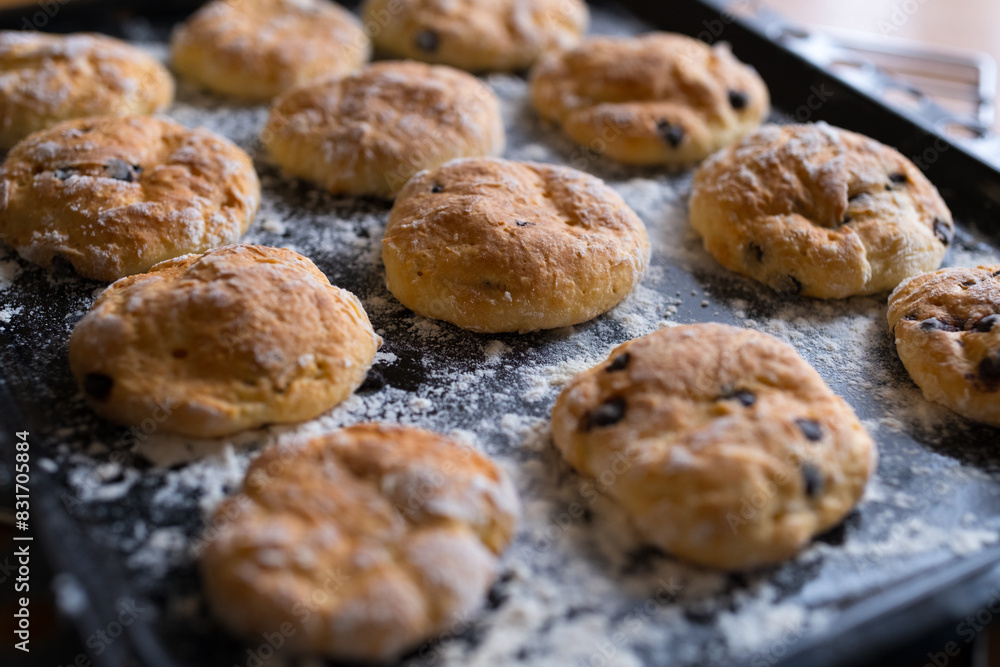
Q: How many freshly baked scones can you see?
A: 12